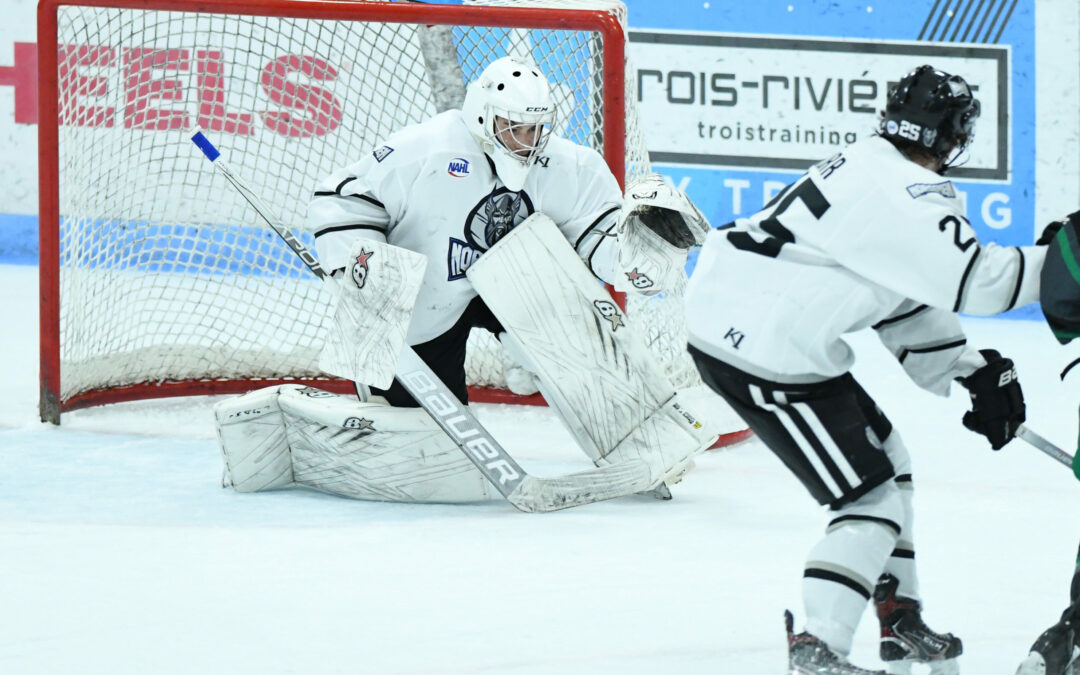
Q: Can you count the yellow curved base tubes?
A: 0